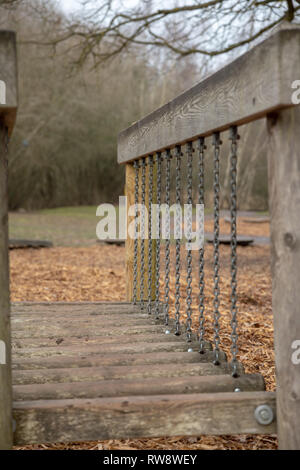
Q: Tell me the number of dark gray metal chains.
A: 10